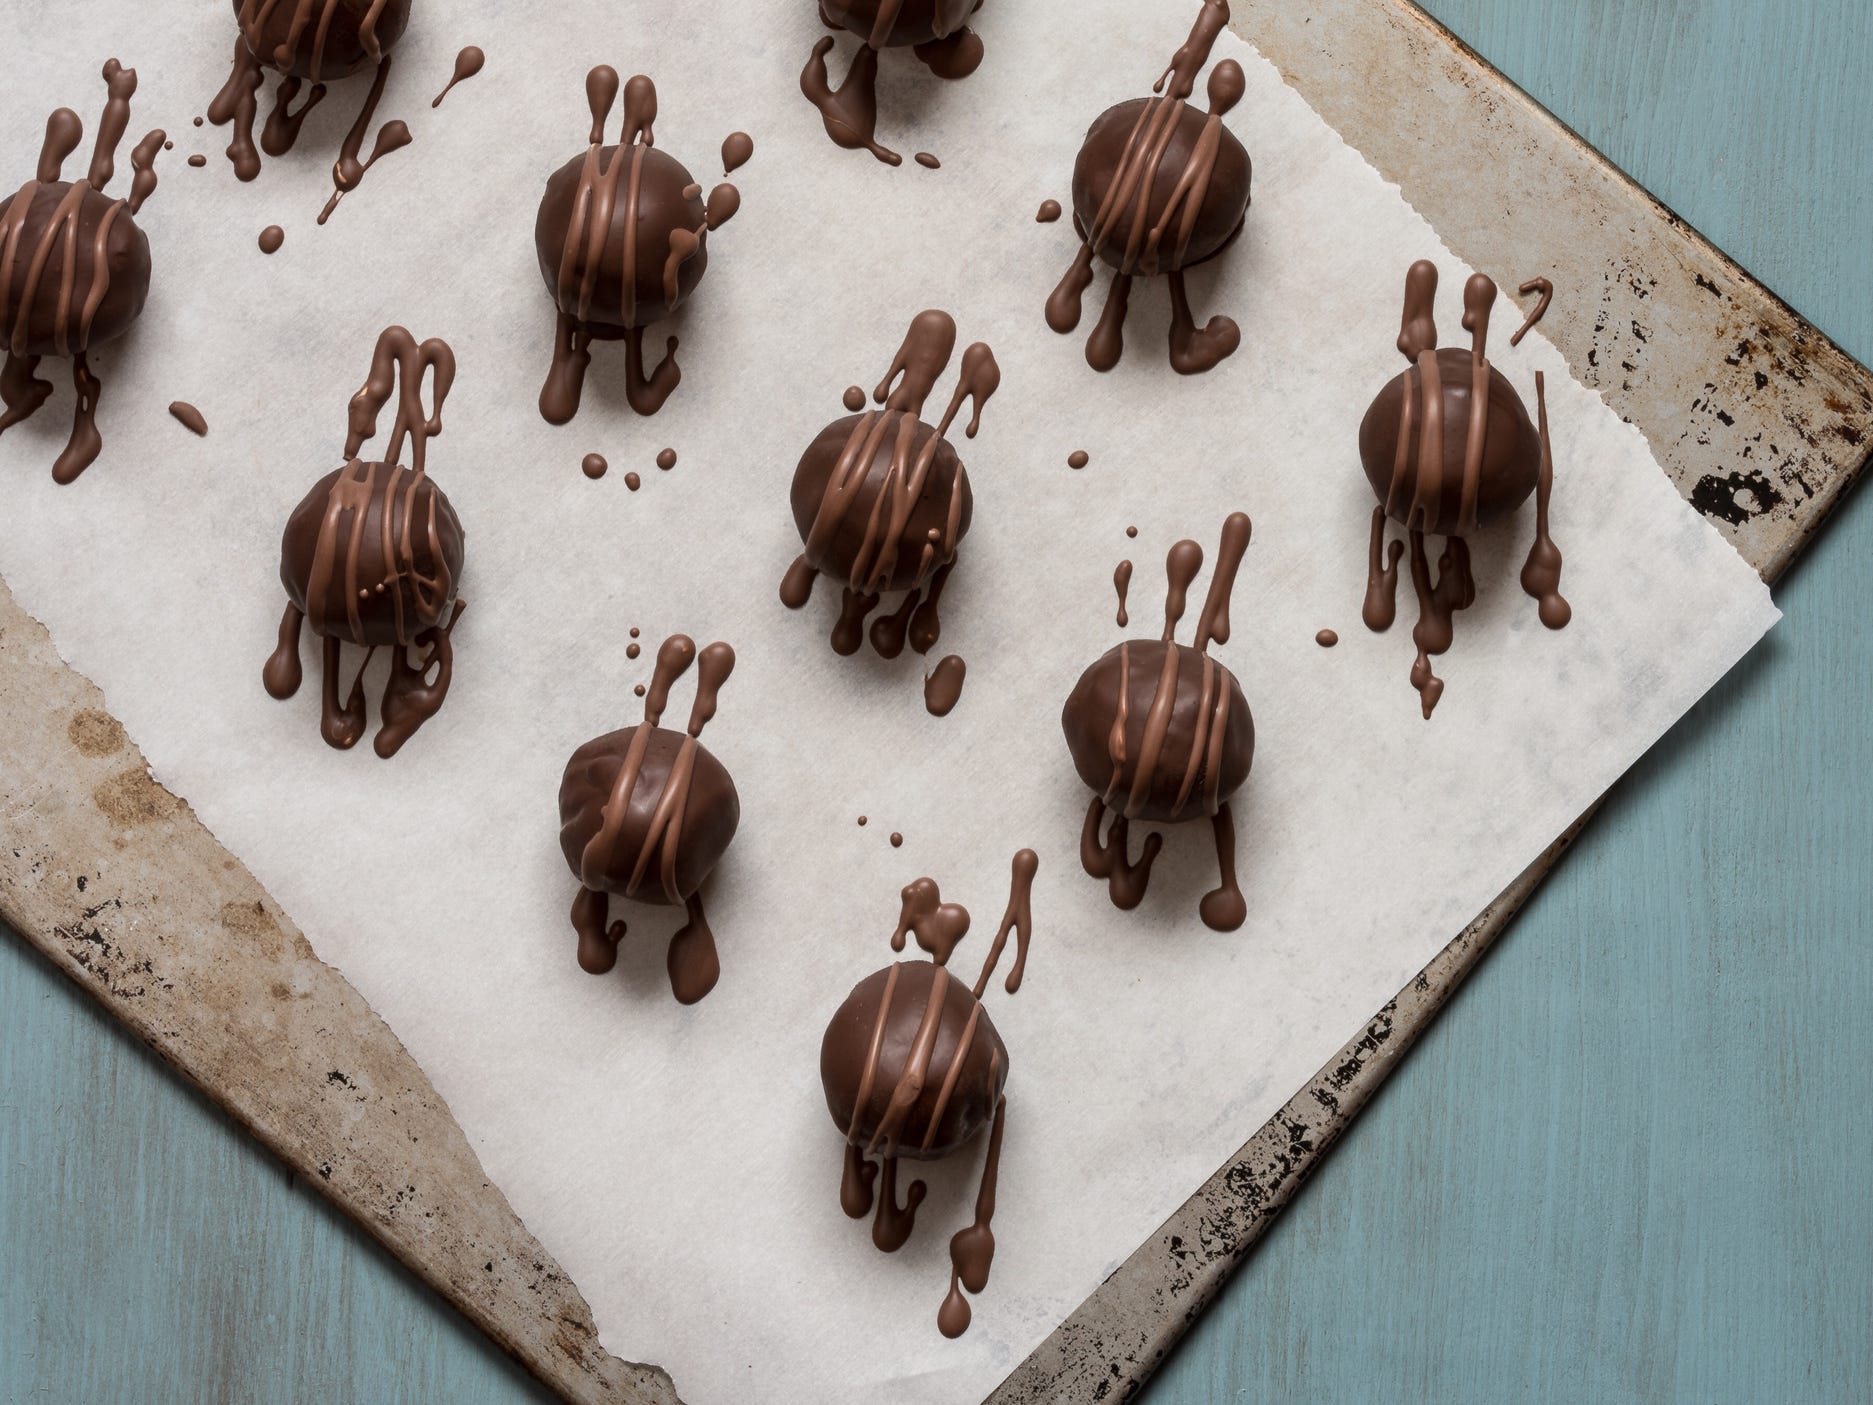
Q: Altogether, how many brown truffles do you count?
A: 11